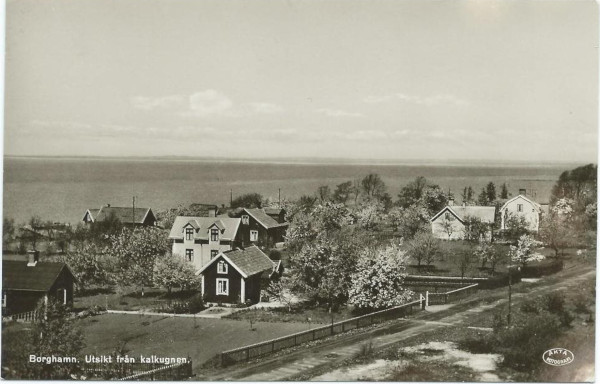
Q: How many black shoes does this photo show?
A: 0